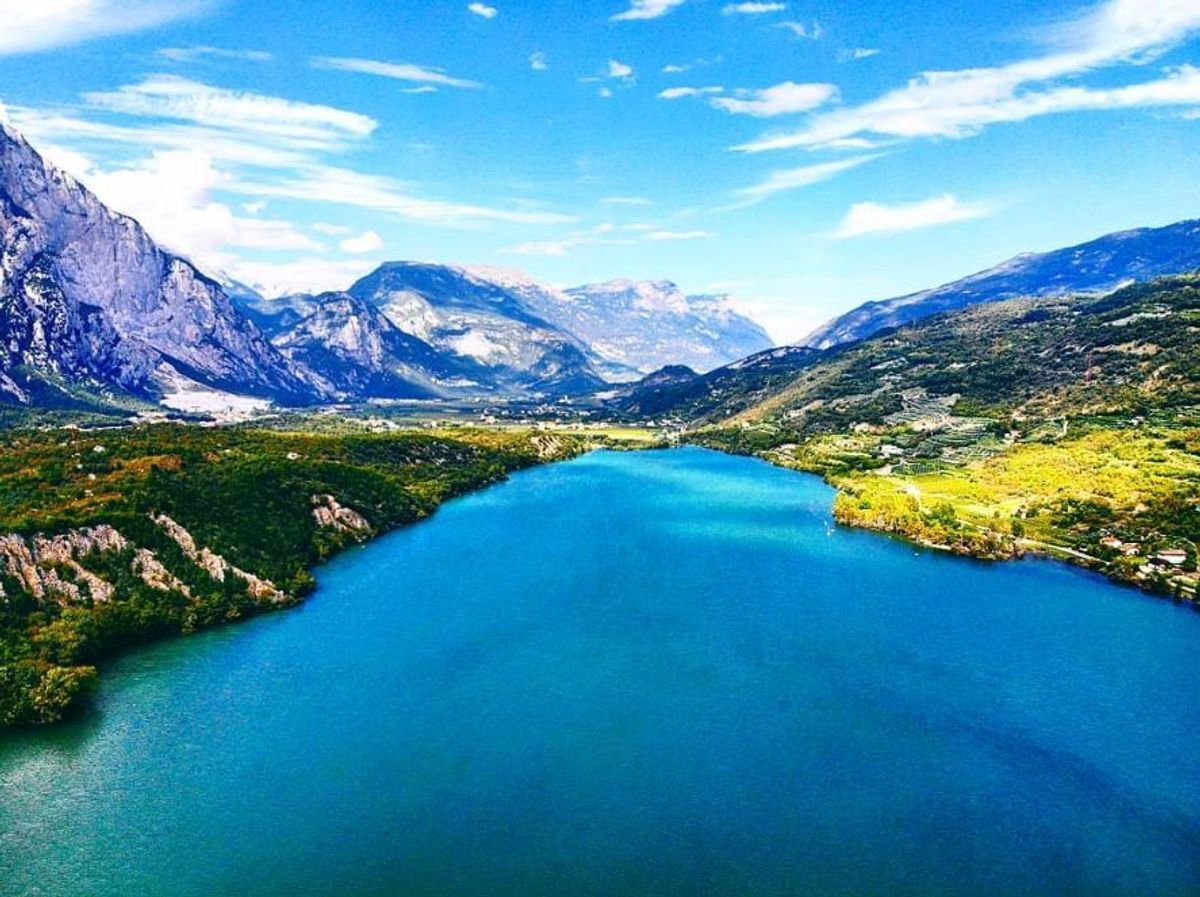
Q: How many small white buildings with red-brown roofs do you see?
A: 3